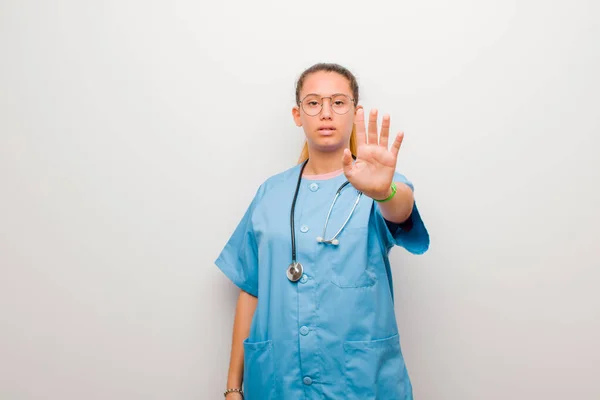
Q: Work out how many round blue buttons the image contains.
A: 5